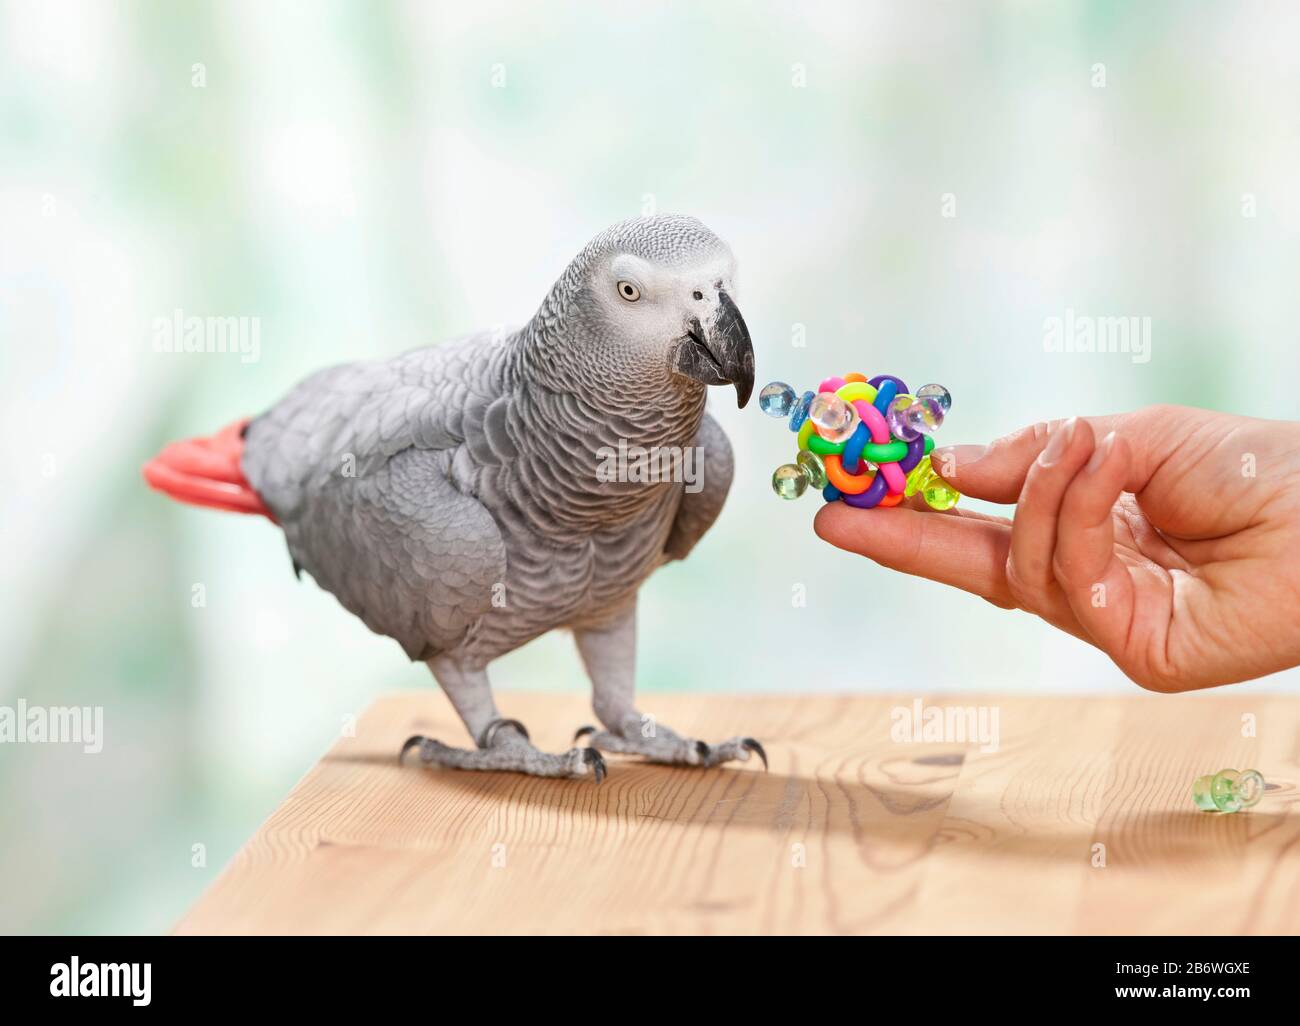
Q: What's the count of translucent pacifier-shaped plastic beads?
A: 7